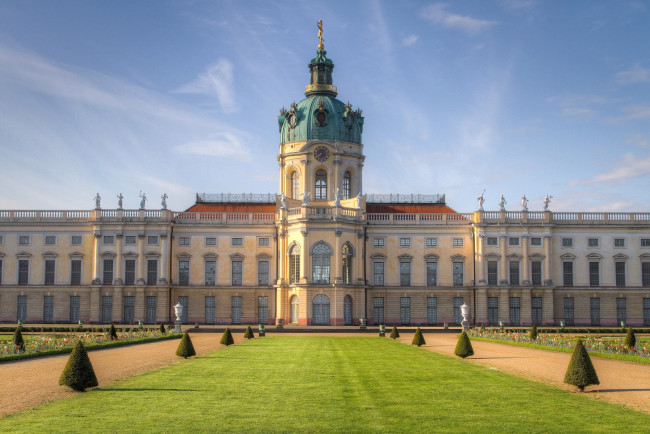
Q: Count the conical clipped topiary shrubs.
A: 14